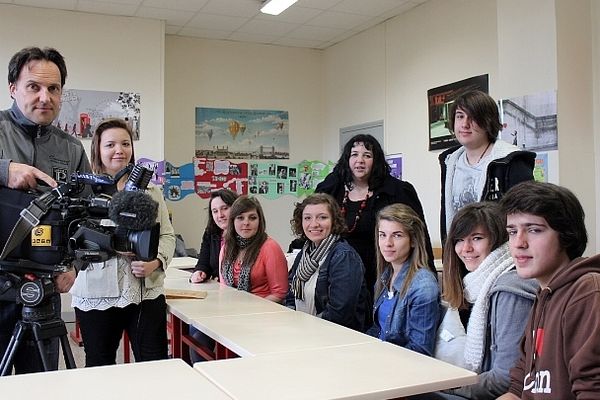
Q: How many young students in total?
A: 8